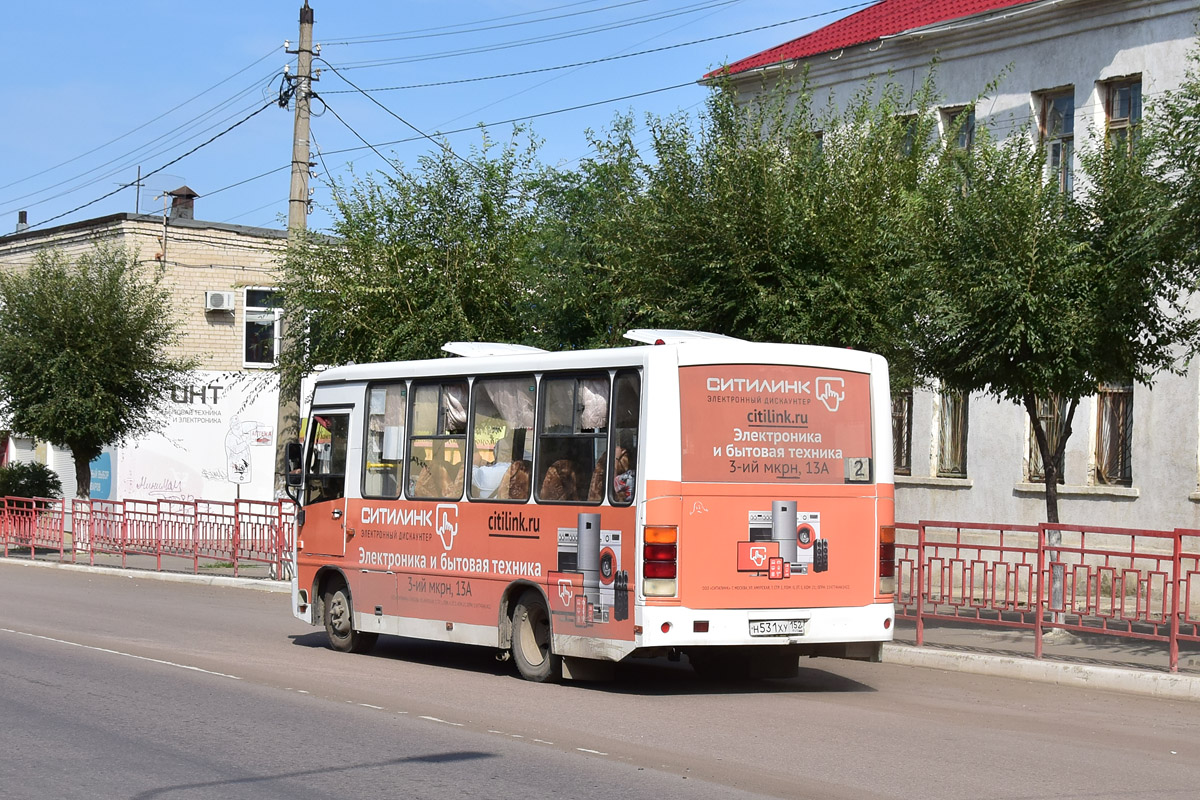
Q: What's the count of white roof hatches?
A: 2